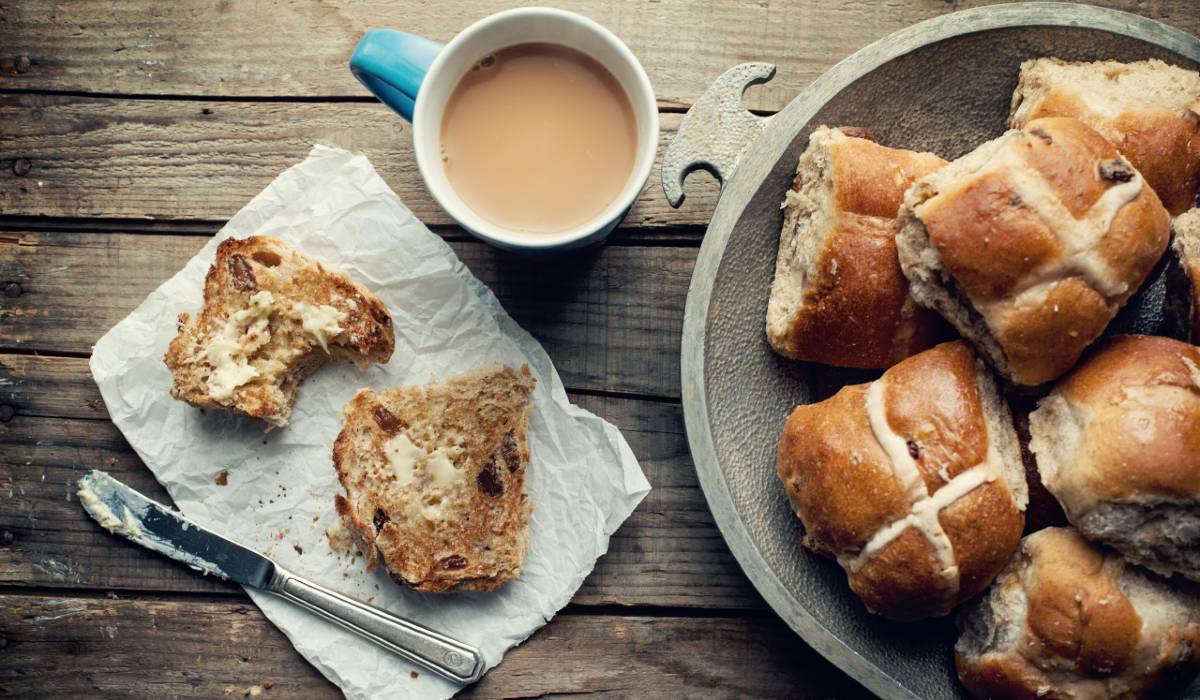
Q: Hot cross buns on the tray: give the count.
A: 7